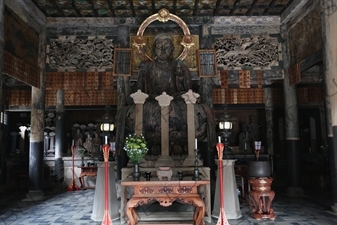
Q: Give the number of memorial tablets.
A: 3